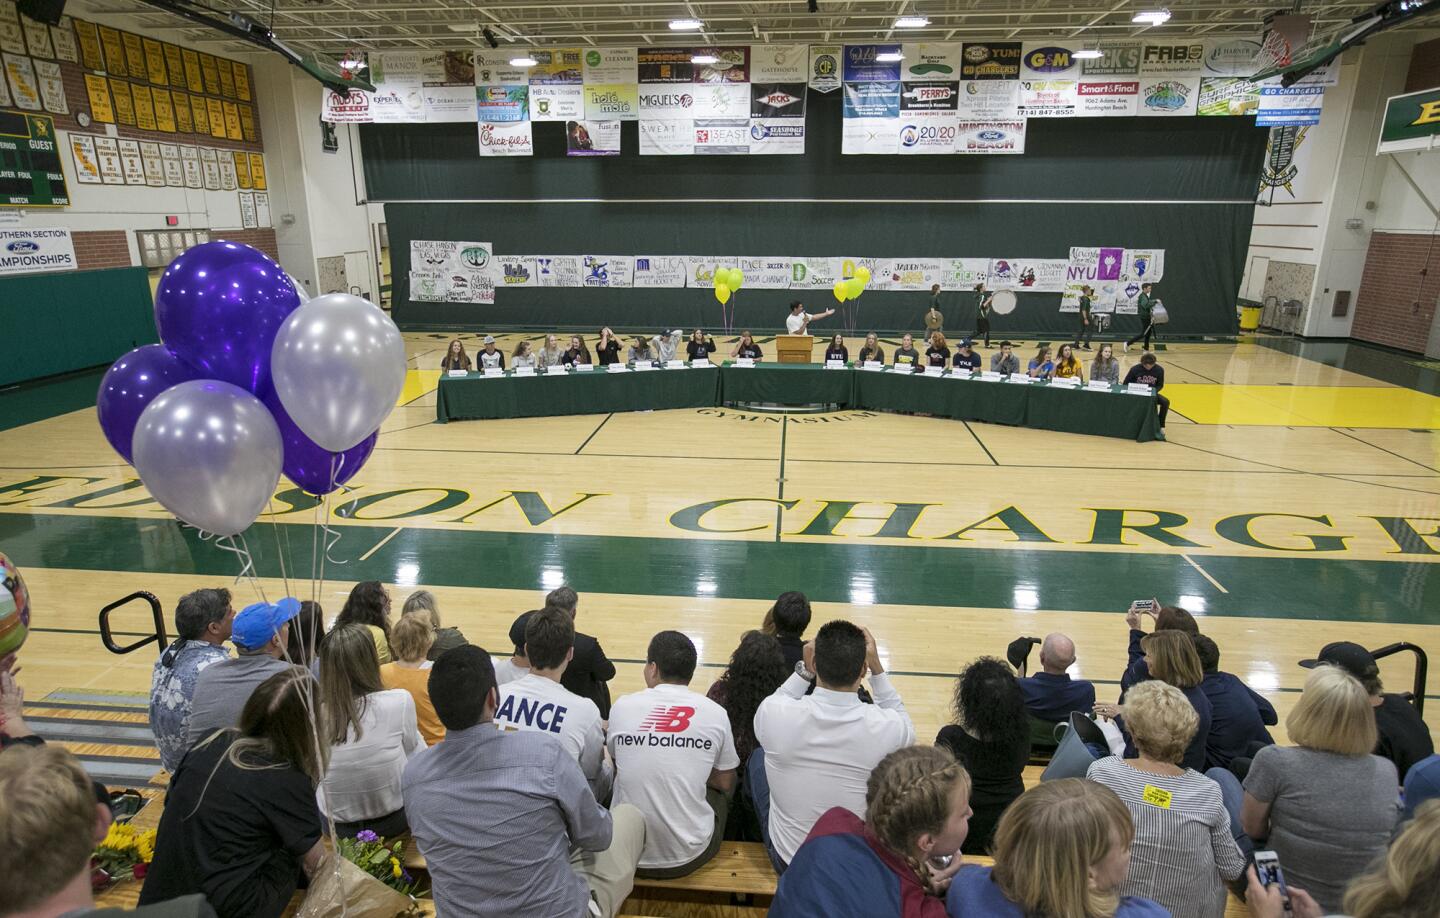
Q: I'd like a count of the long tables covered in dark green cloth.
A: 3